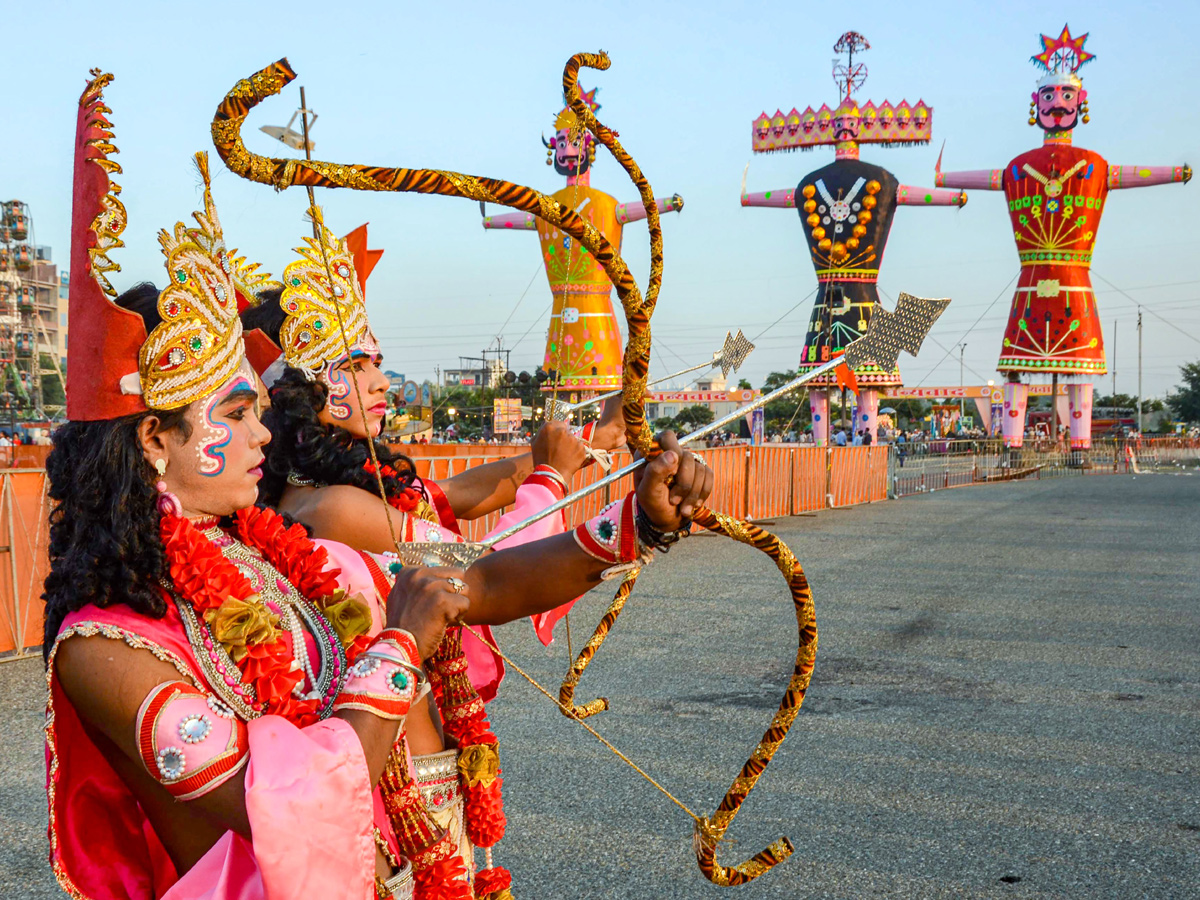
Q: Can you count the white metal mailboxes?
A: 0